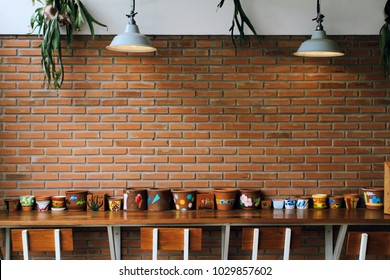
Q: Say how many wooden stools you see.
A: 4